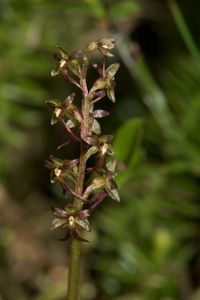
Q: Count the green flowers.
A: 8